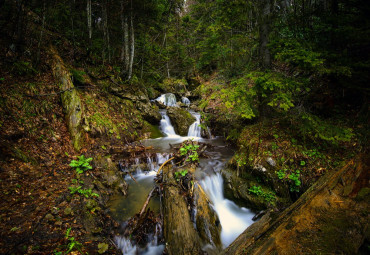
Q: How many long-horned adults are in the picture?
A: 0